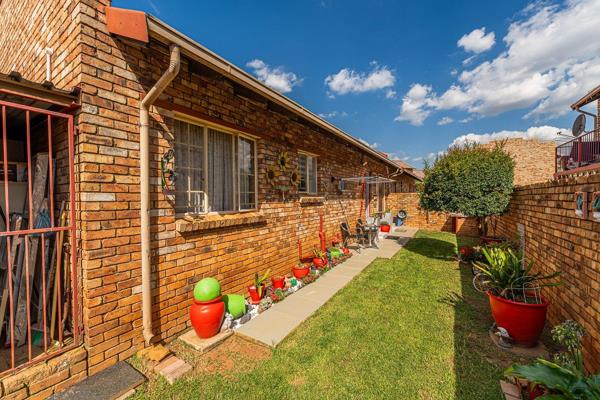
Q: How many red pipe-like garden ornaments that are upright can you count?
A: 2